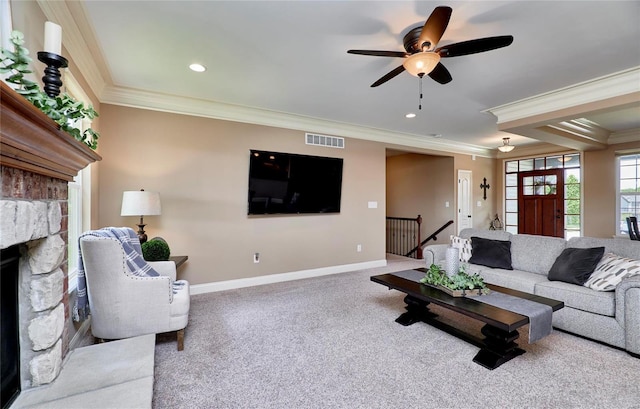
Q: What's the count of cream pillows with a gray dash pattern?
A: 2